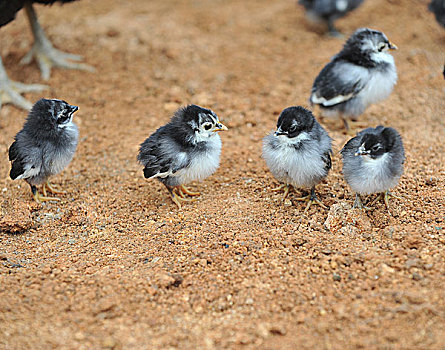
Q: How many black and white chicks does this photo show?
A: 5